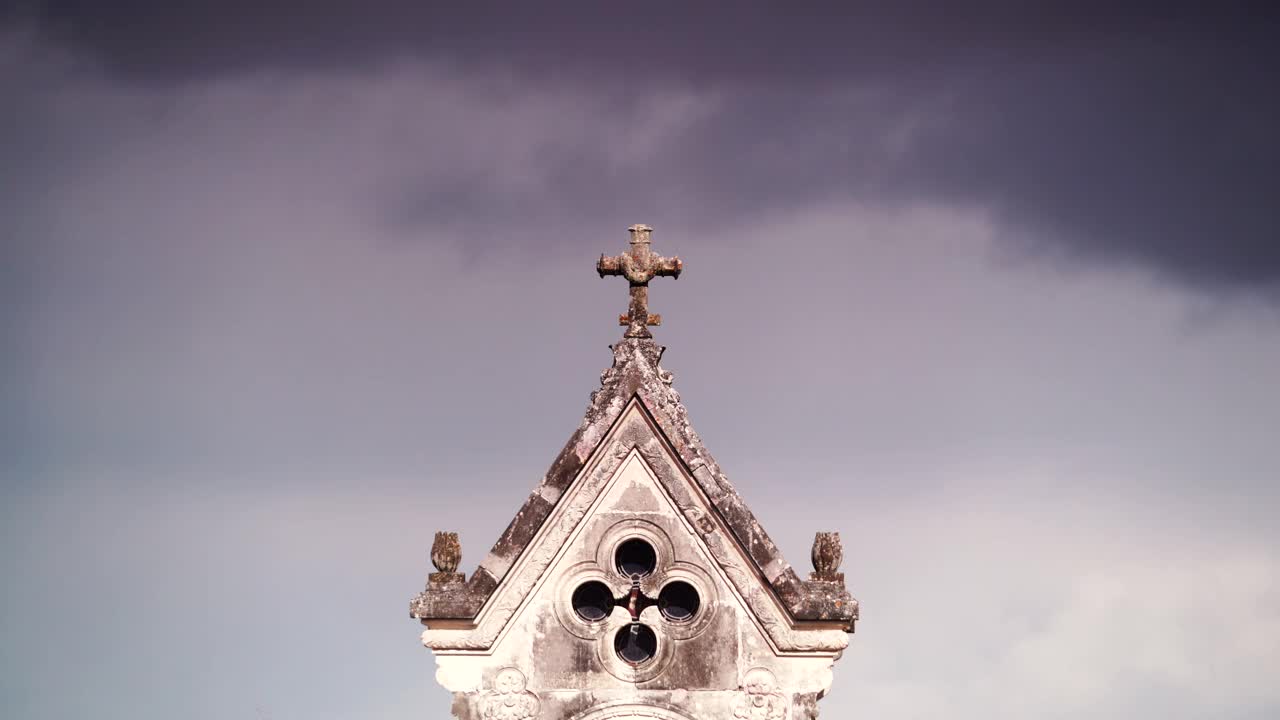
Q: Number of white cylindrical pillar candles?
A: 0